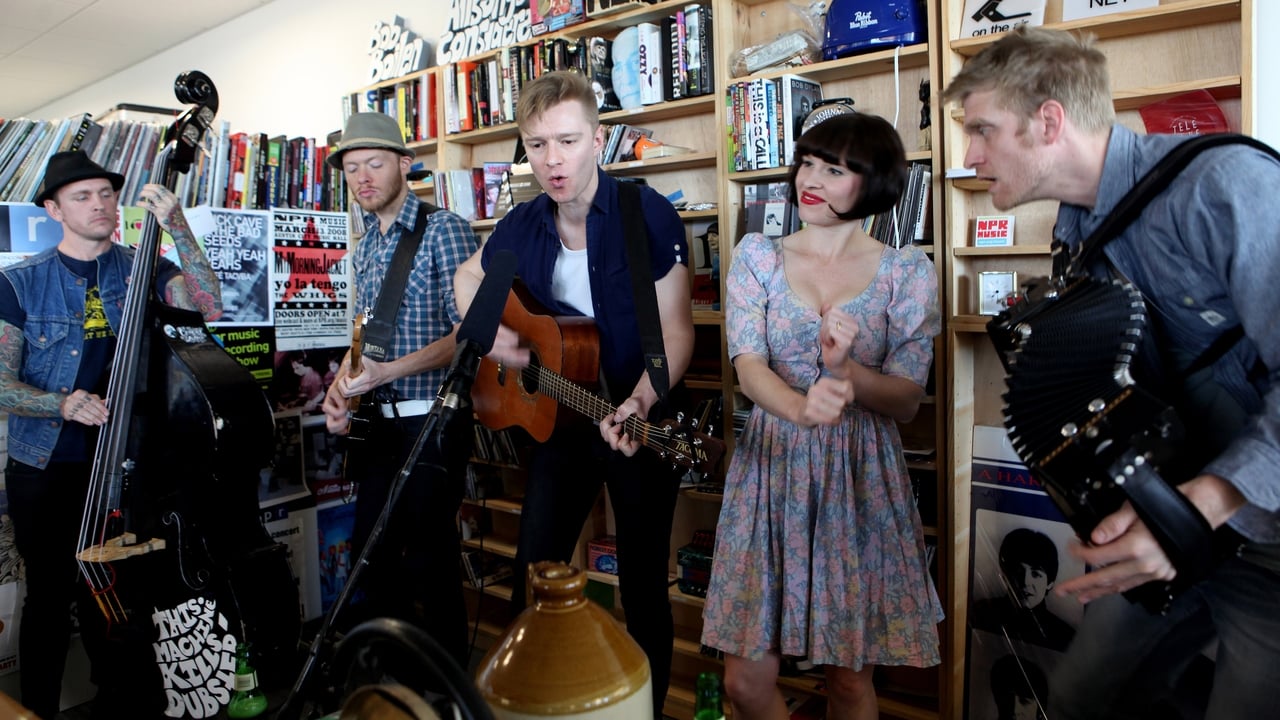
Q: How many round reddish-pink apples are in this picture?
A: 0